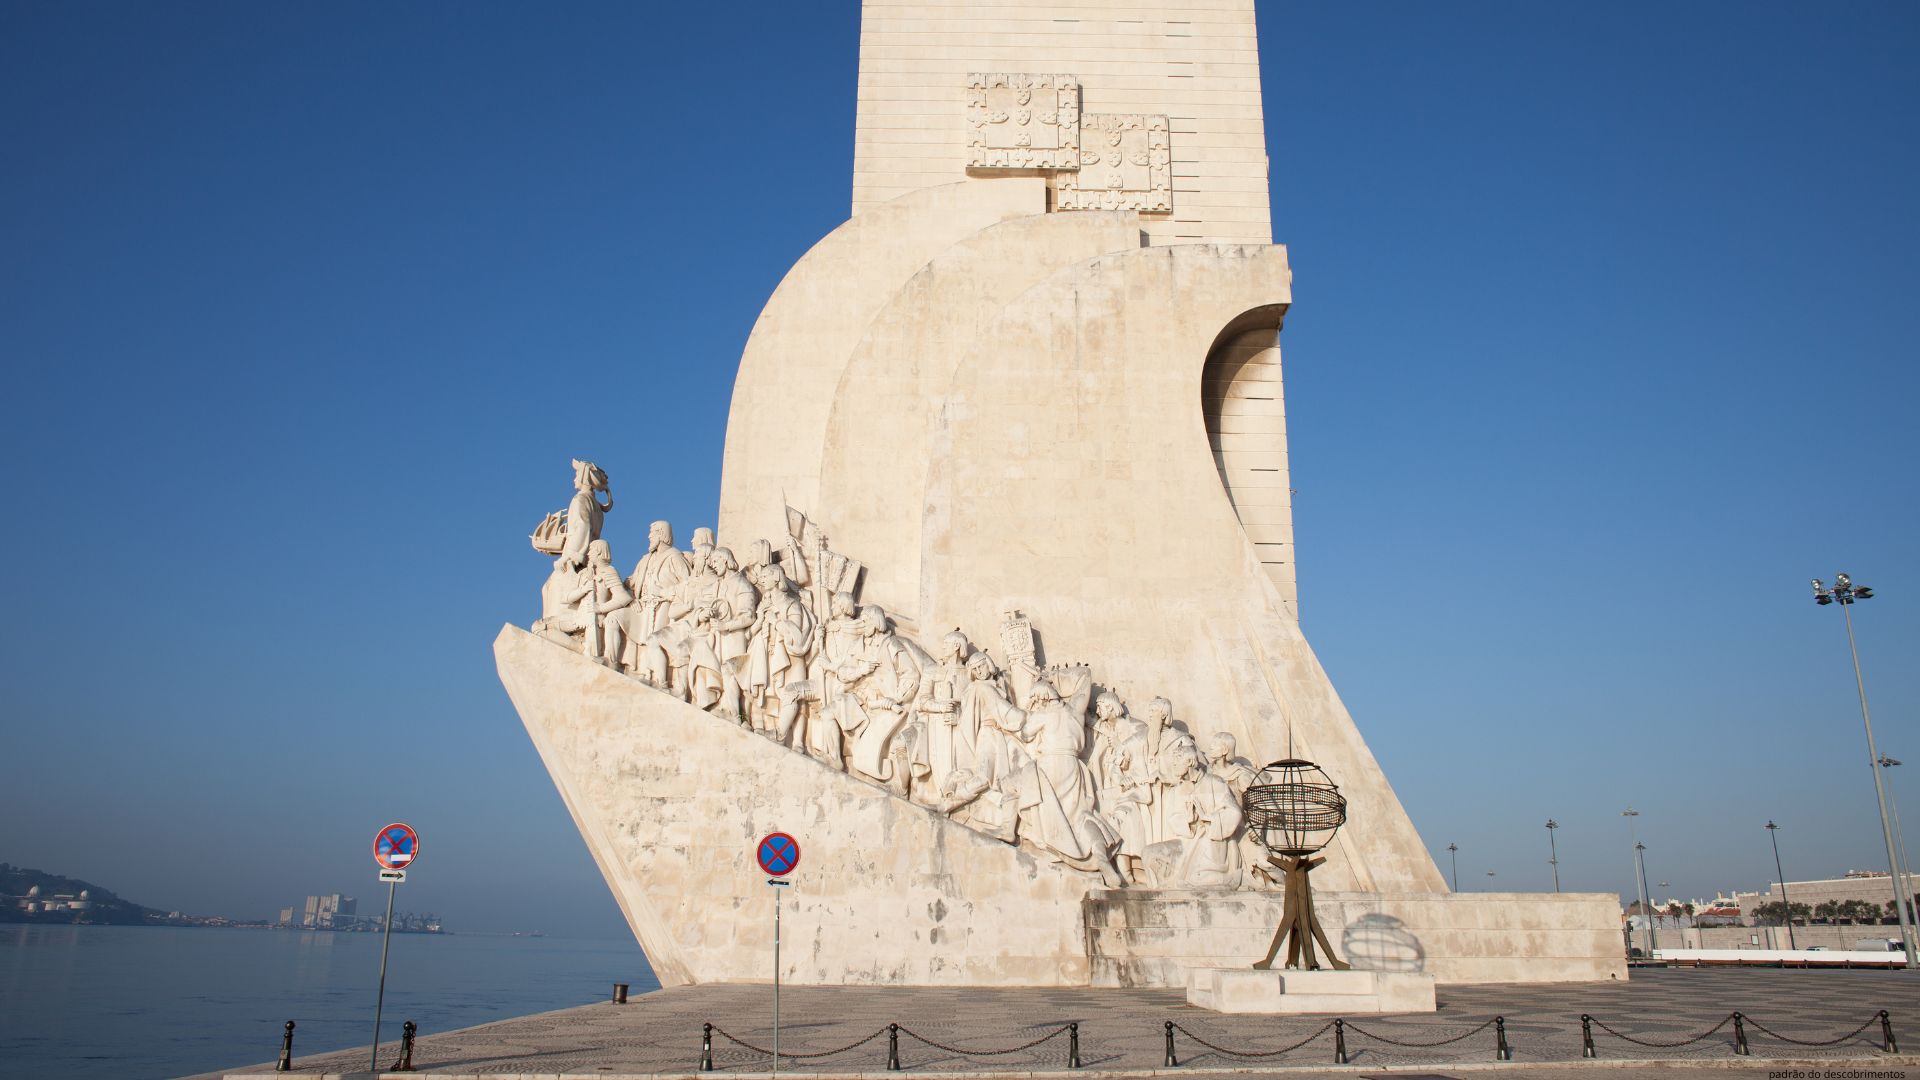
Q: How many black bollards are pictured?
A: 11